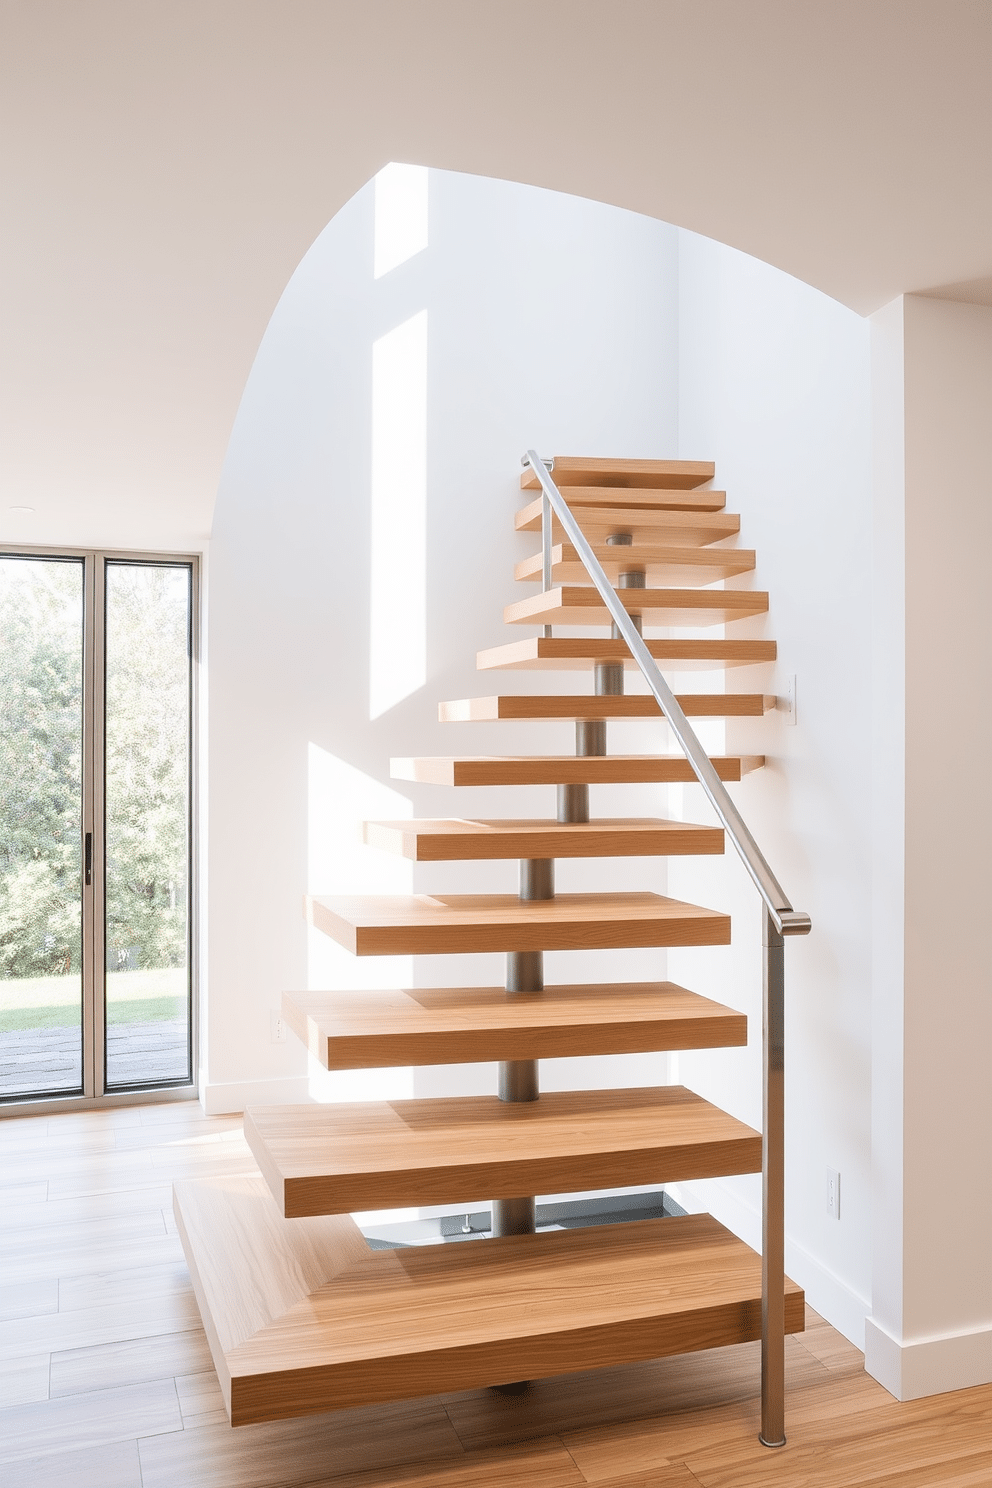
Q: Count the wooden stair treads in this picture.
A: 13